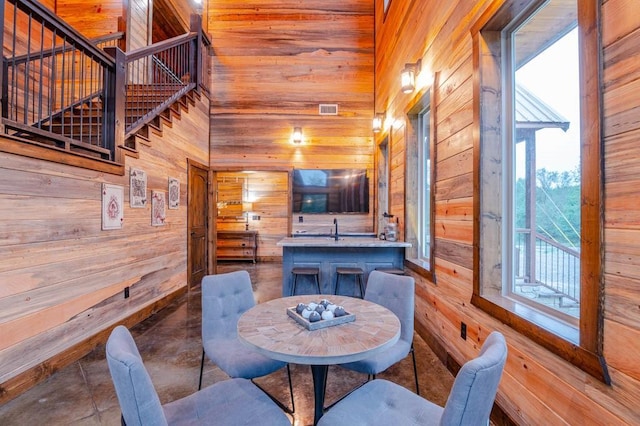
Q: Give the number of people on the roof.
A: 0